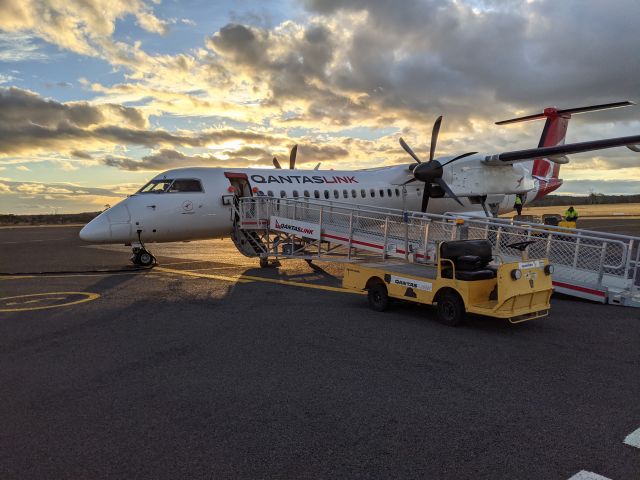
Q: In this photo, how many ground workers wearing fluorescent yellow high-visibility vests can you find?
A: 2